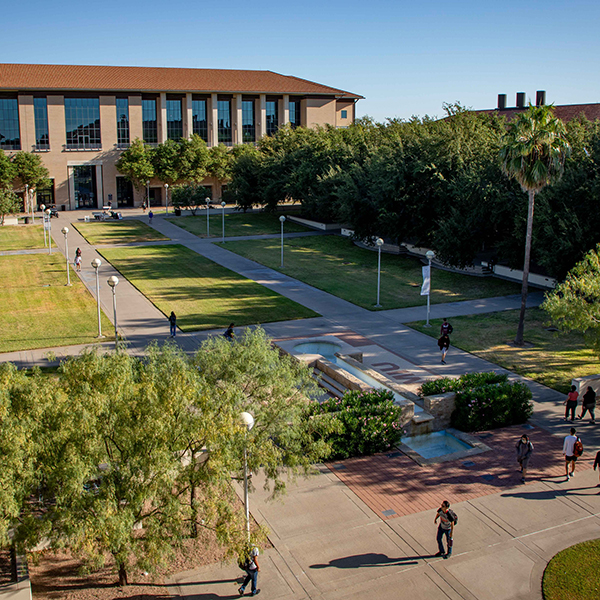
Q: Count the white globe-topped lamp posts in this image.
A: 15